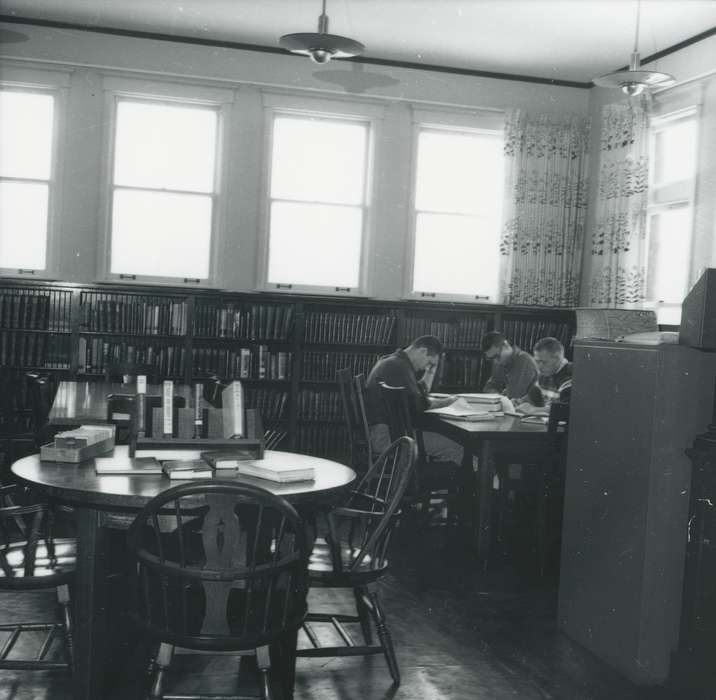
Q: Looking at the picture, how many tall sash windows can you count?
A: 5